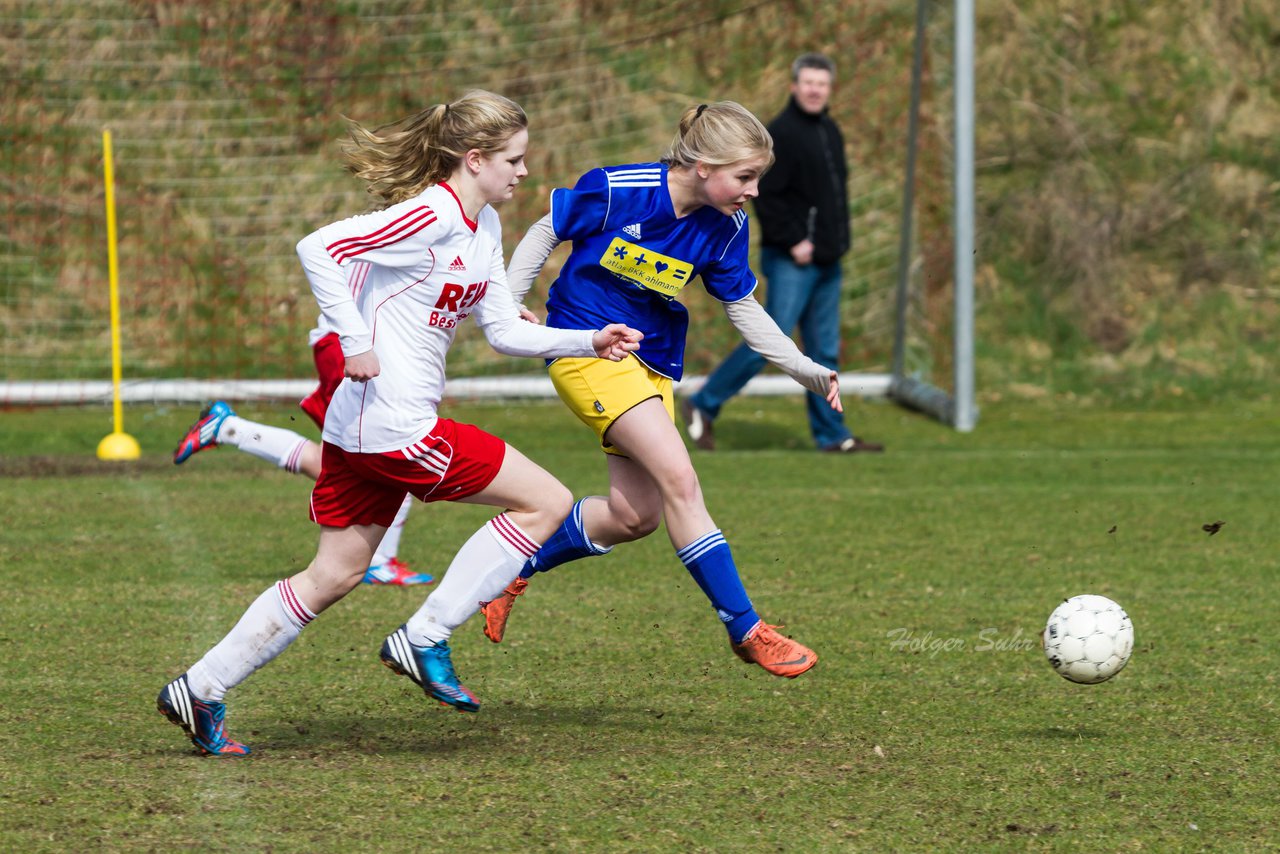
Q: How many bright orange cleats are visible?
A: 2